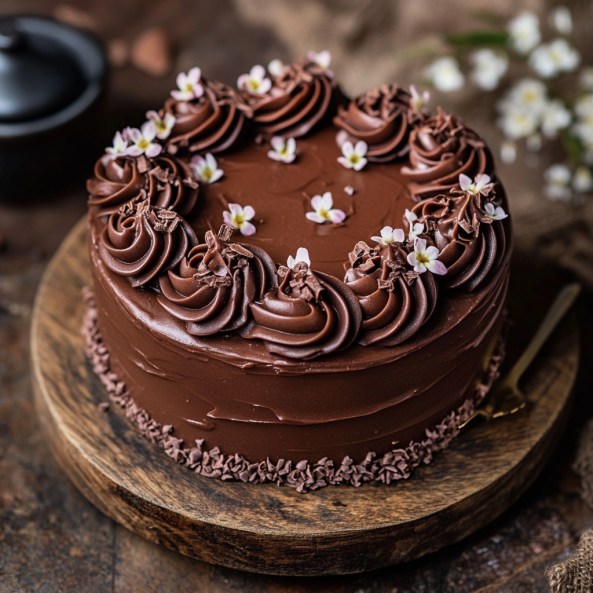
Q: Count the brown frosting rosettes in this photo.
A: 10